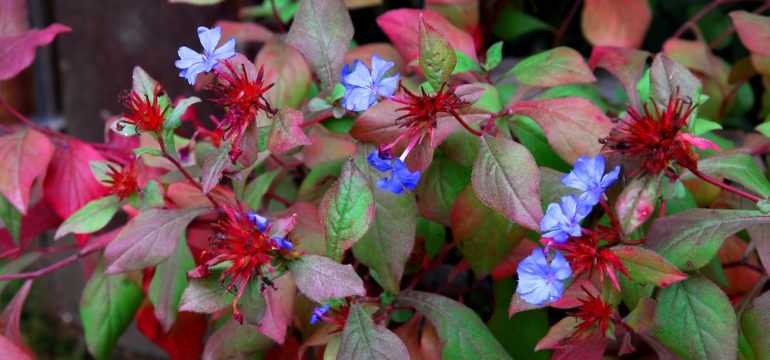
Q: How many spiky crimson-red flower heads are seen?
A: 8